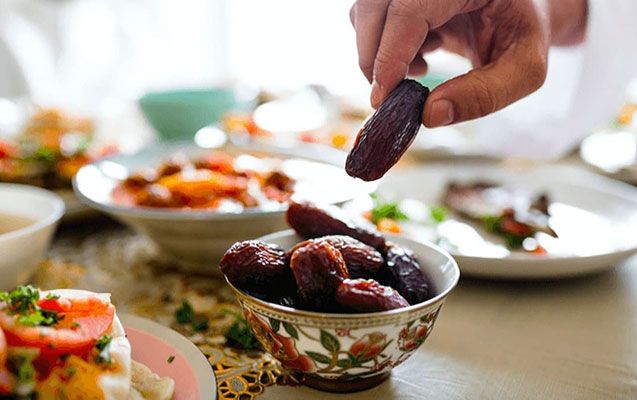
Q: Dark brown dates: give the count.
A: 7